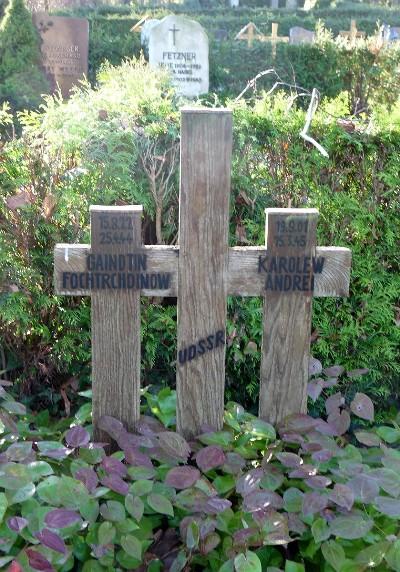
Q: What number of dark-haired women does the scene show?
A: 0